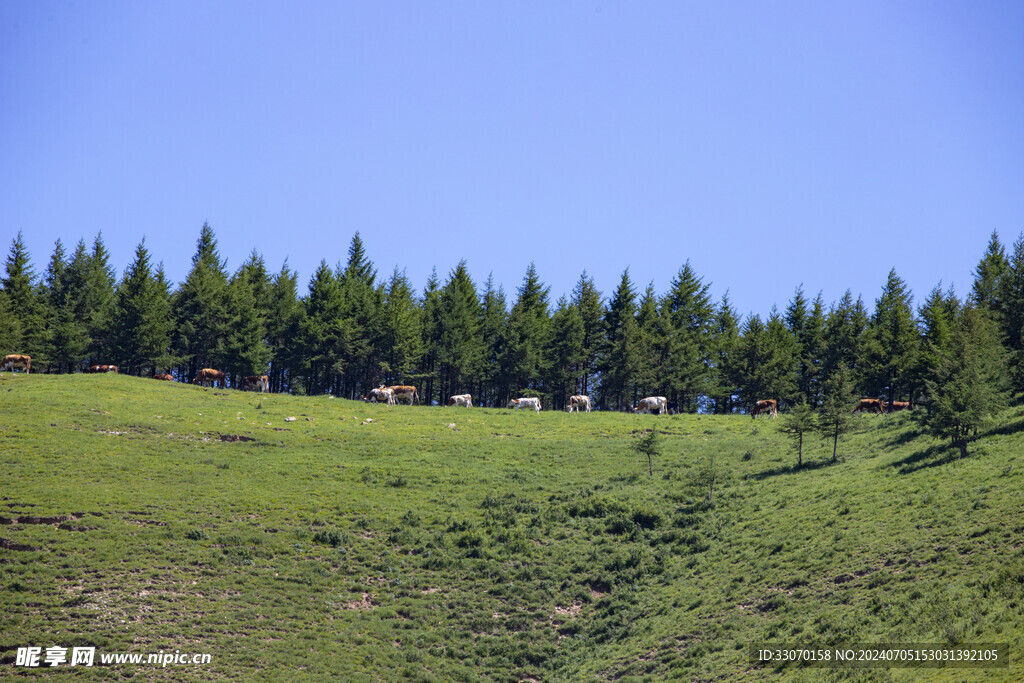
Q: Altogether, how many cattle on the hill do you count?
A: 14